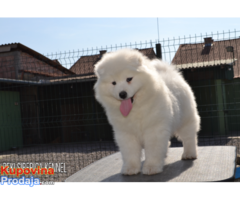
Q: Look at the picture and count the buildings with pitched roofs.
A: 3